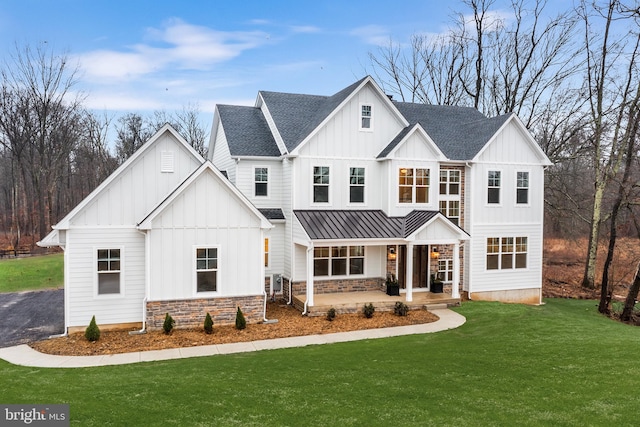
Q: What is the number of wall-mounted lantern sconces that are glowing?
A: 2